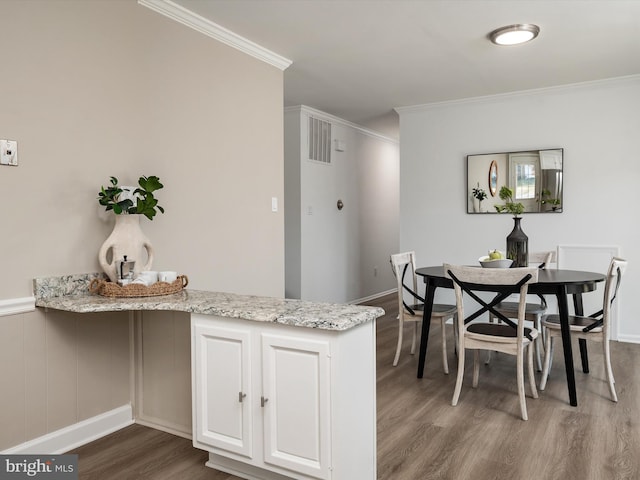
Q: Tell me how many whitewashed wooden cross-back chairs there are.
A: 4